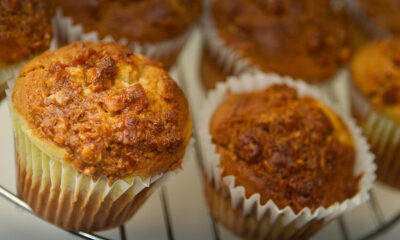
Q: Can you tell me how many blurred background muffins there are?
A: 5